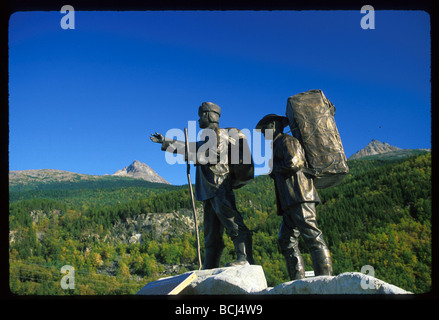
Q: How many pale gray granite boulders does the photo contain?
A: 2